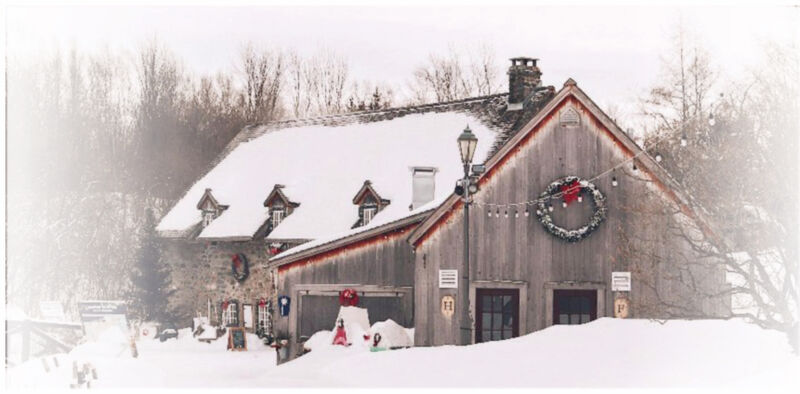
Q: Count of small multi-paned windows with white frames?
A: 5